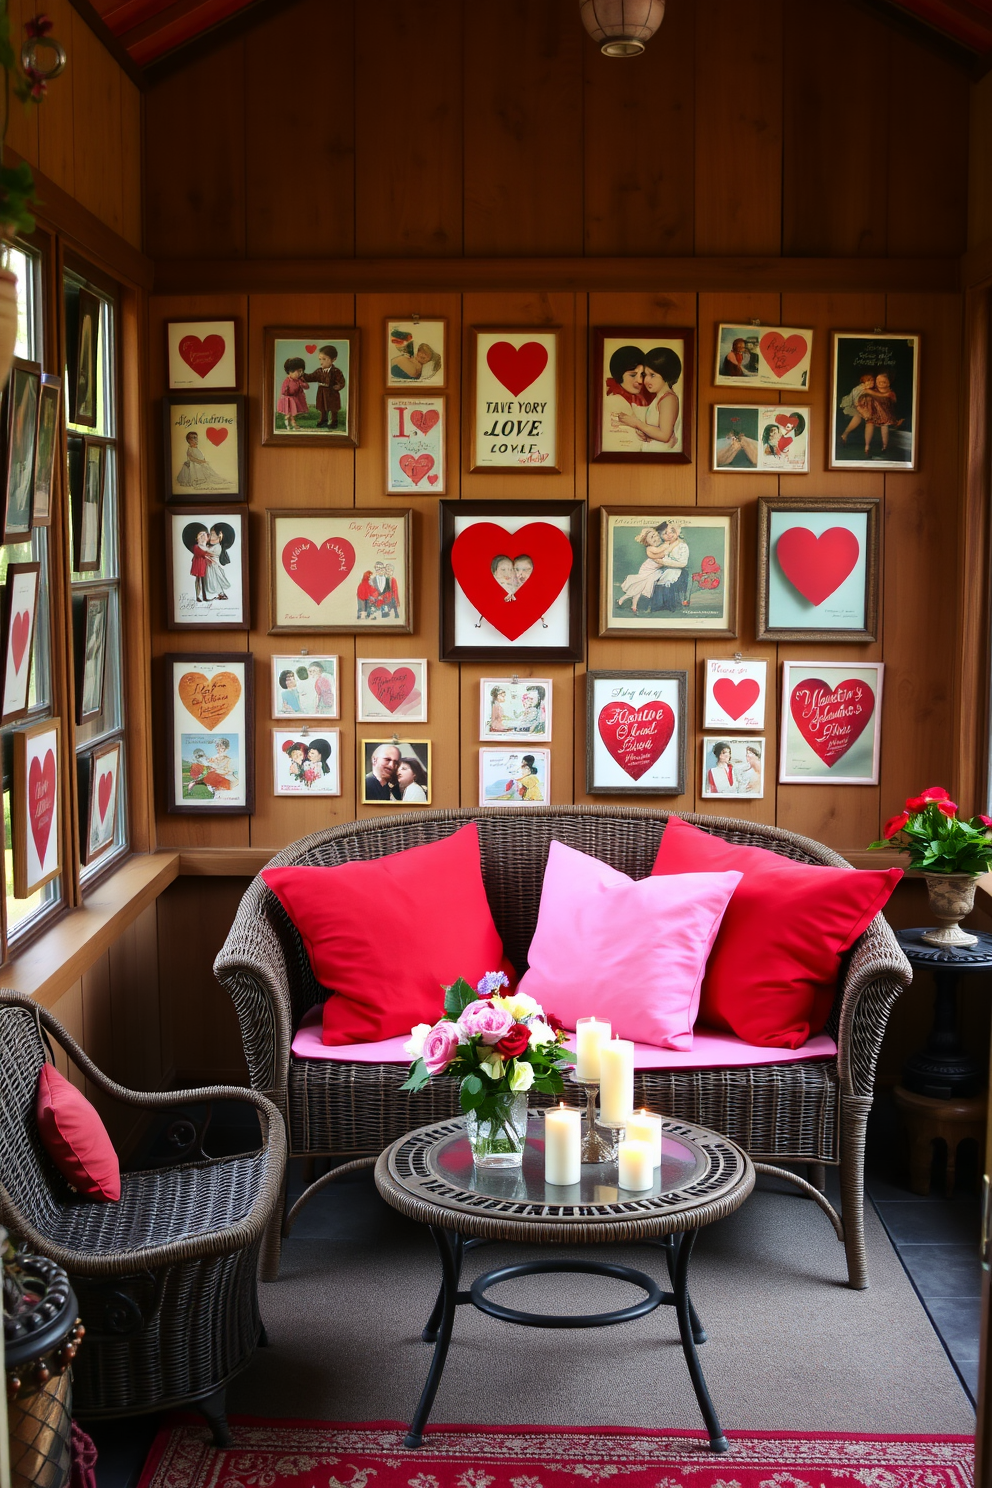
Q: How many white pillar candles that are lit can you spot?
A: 5